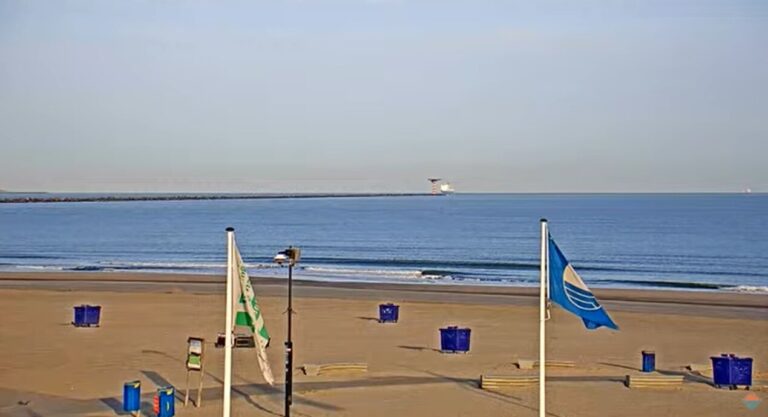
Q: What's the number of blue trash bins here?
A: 7